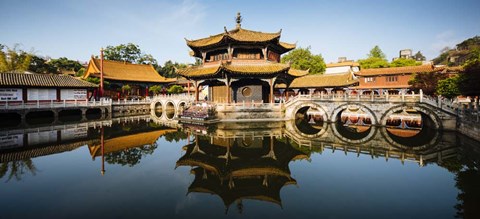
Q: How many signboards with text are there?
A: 2